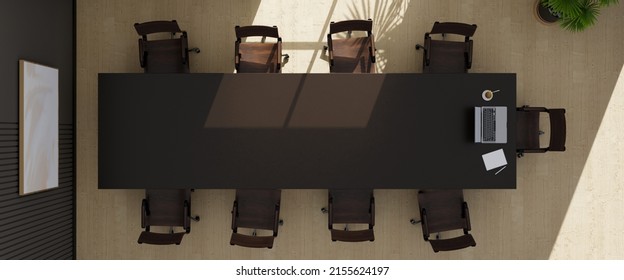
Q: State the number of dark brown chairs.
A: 9